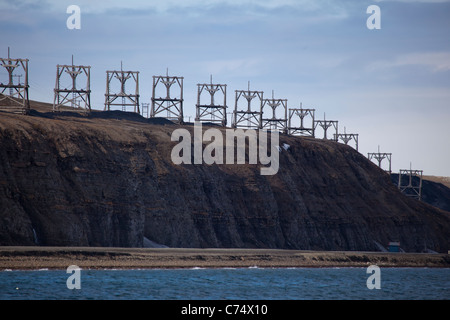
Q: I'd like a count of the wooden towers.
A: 12